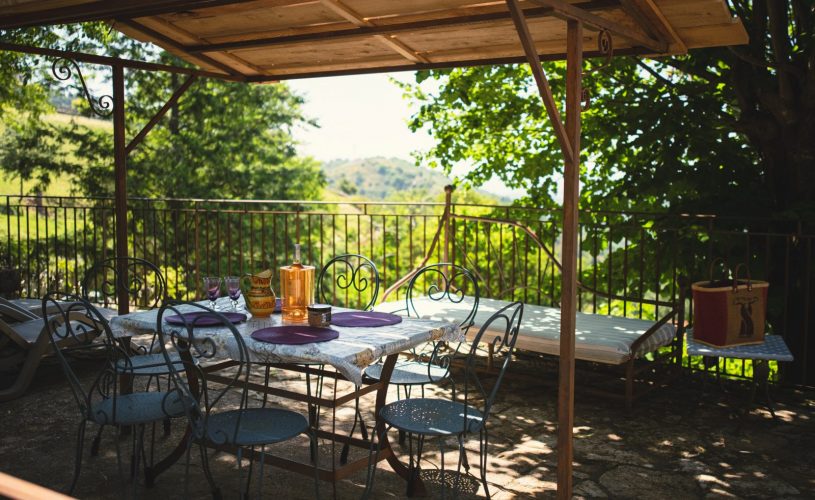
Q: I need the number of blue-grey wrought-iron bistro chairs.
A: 6